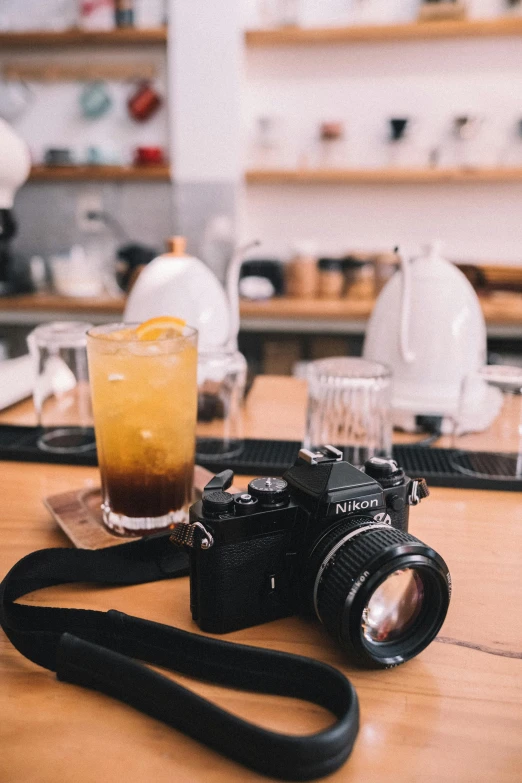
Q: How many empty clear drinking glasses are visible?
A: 4